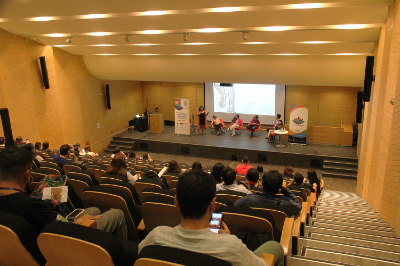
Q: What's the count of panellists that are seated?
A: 4